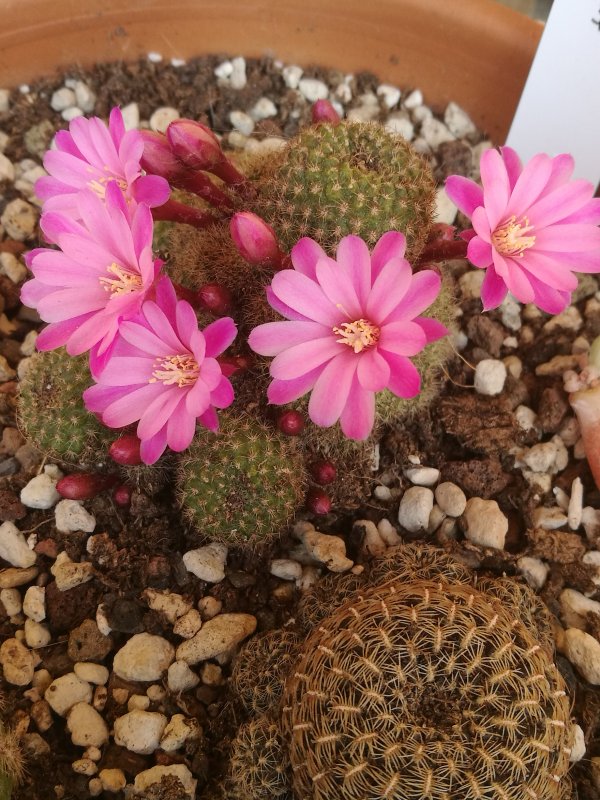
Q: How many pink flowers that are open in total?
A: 5